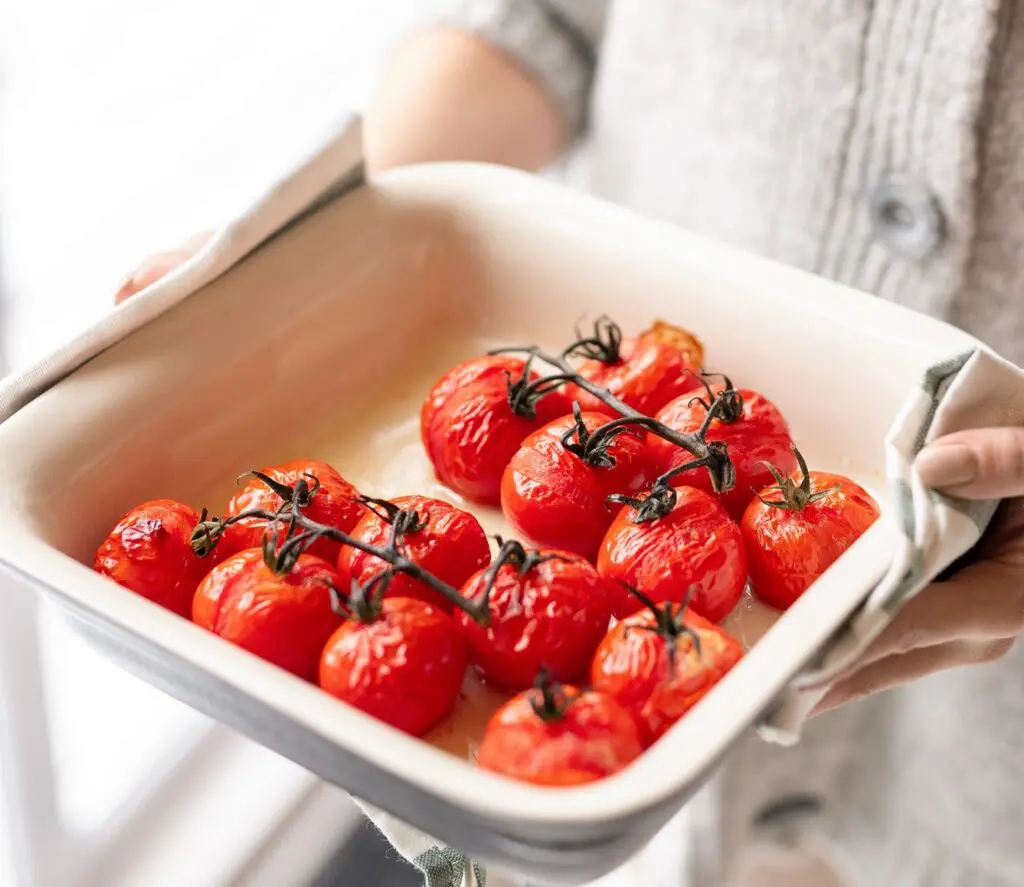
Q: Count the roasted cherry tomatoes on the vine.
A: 14